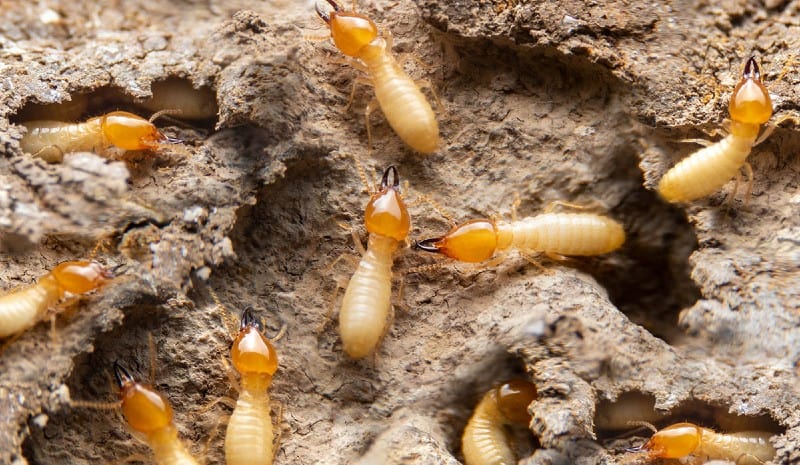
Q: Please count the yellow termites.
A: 10